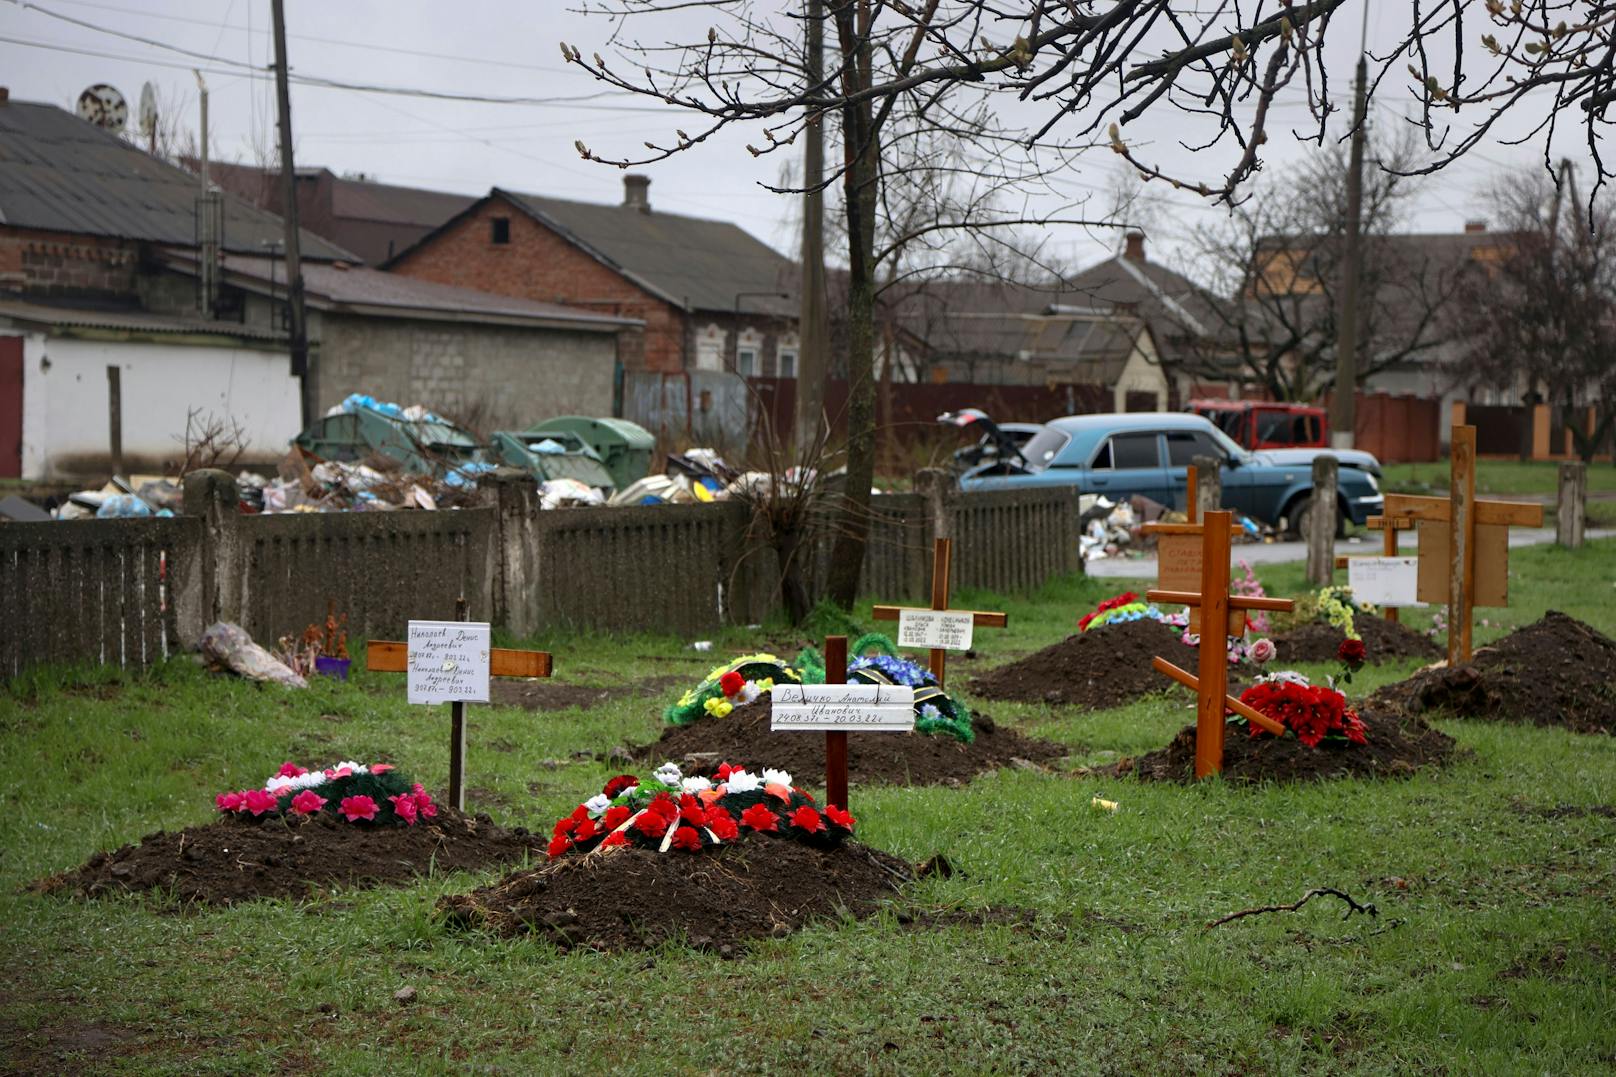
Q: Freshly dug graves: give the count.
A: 7